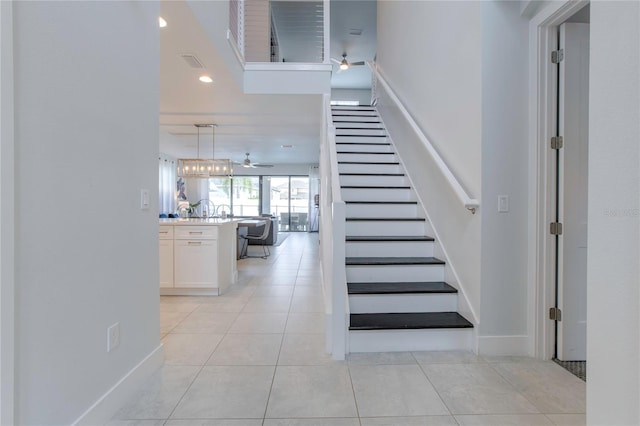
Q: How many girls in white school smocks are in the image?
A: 0